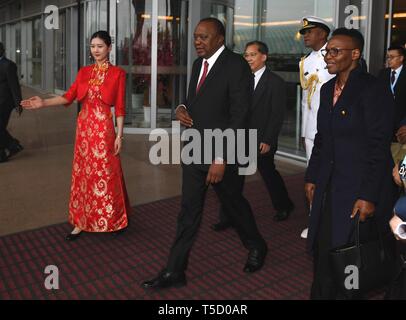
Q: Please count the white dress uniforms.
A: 1